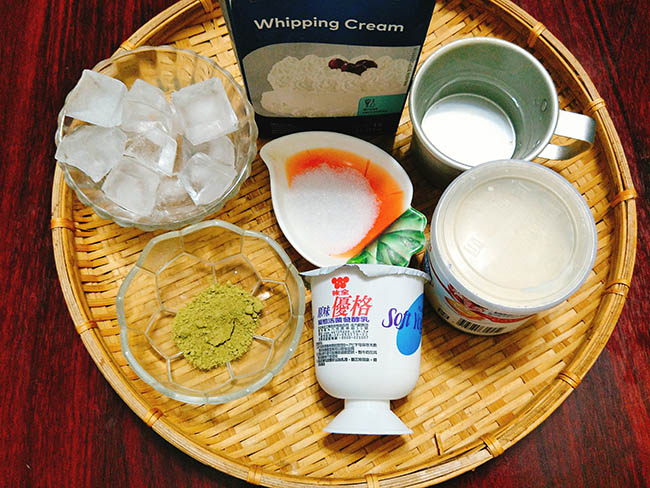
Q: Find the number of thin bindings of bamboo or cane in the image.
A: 13